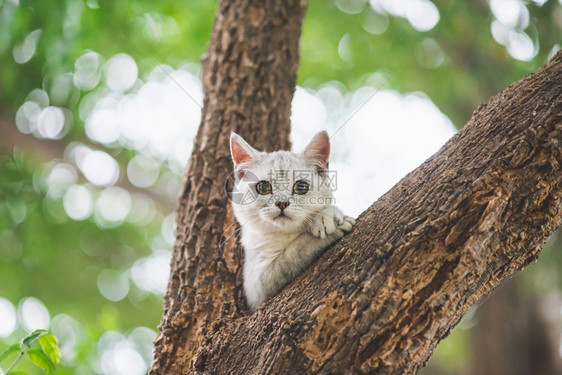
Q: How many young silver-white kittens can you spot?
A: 1